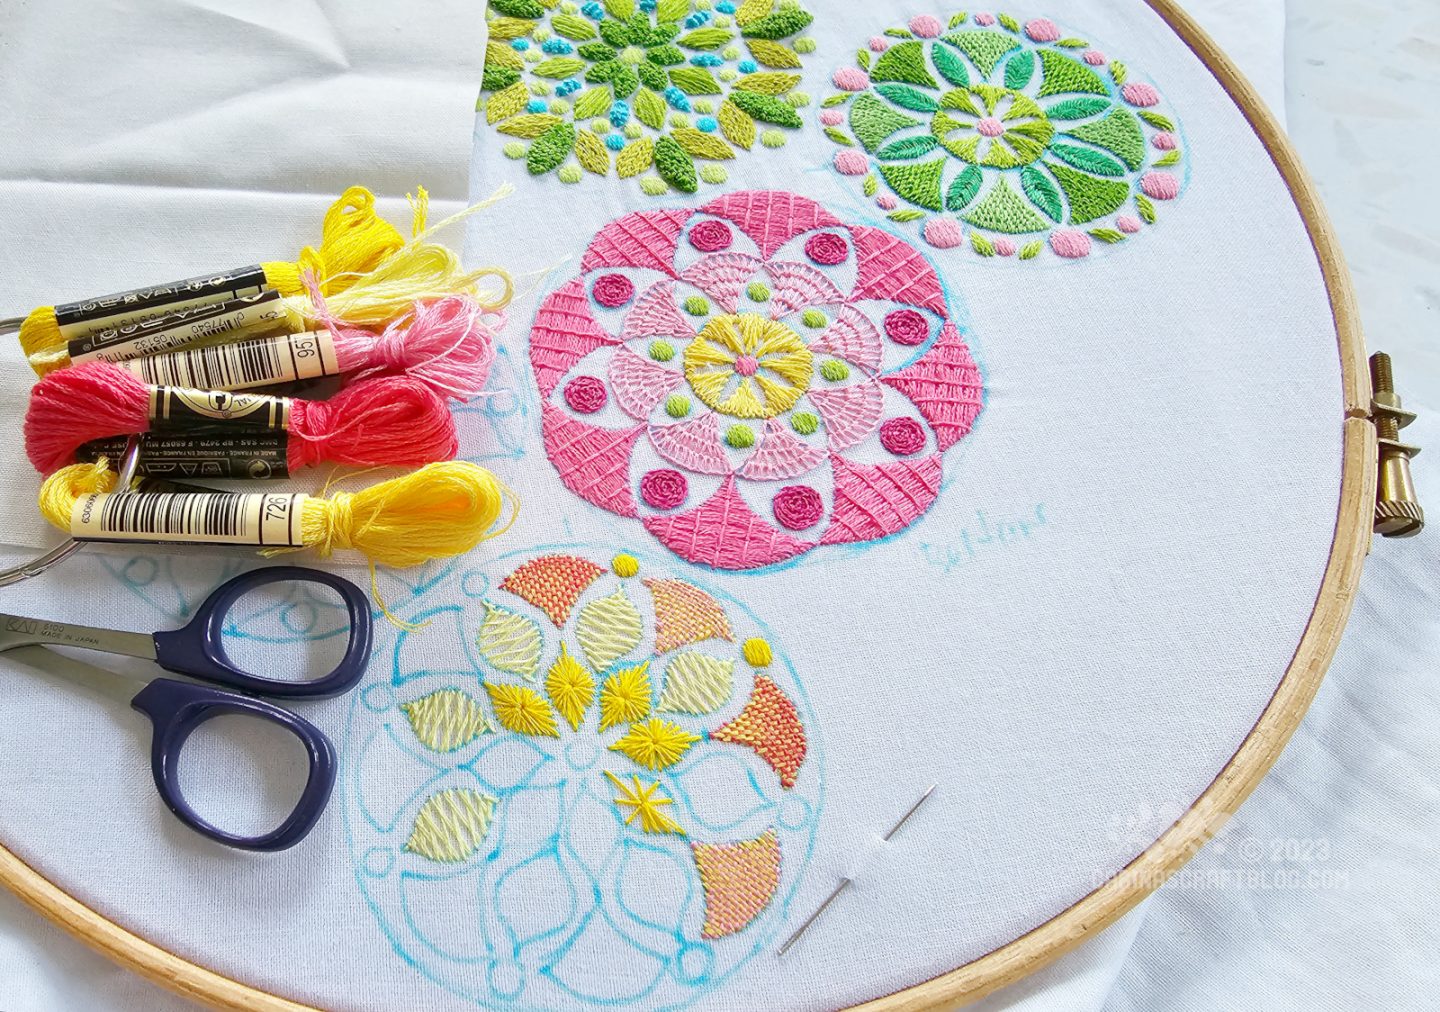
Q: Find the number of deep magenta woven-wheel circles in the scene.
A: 8